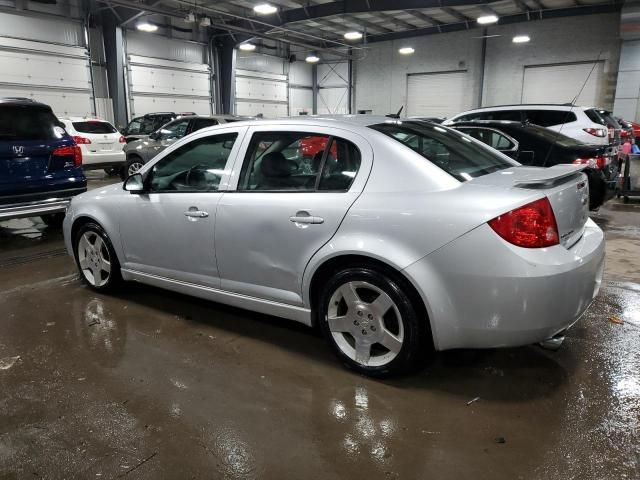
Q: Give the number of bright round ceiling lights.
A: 8